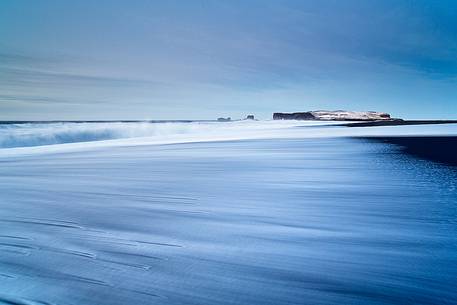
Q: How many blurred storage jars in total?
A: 0